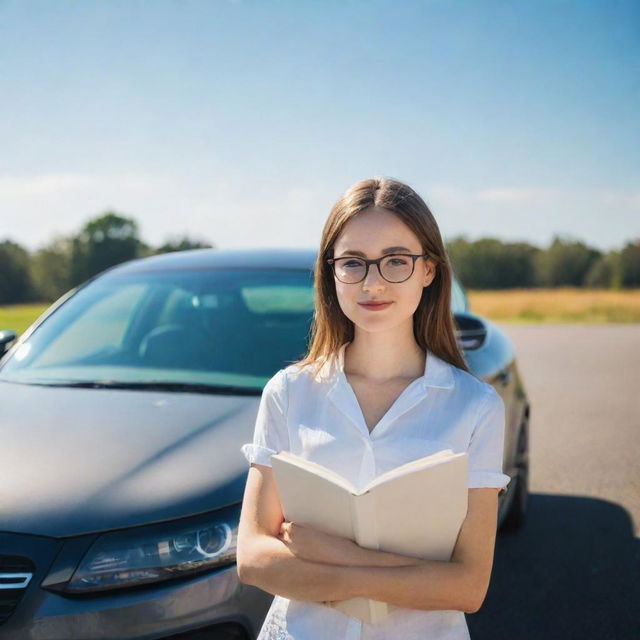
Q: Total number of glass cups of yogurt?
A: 0